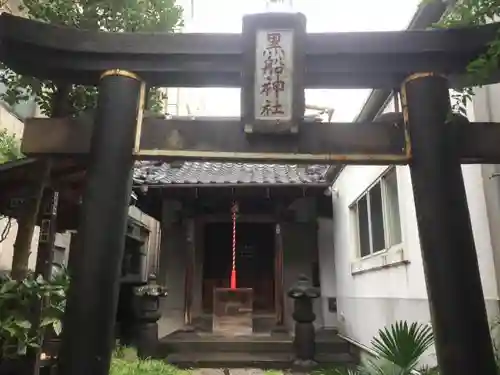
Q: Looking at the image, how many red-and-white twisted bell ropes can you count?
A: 1